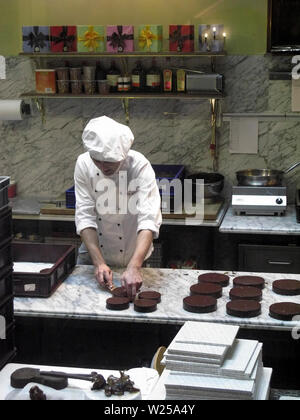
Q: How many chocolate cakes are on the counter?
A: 12